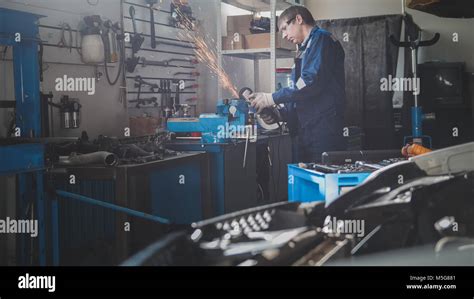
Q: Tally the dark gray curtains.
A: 1